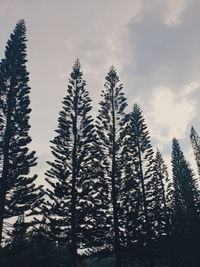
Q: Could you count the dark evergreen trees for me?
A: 7